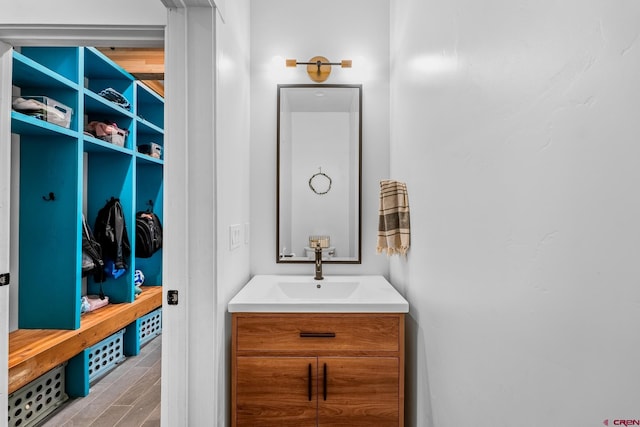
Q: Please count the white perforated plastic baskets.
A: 3